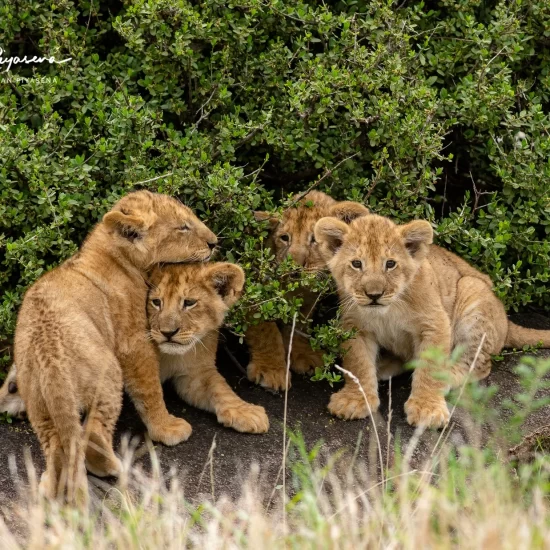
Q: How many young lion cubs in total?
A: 4